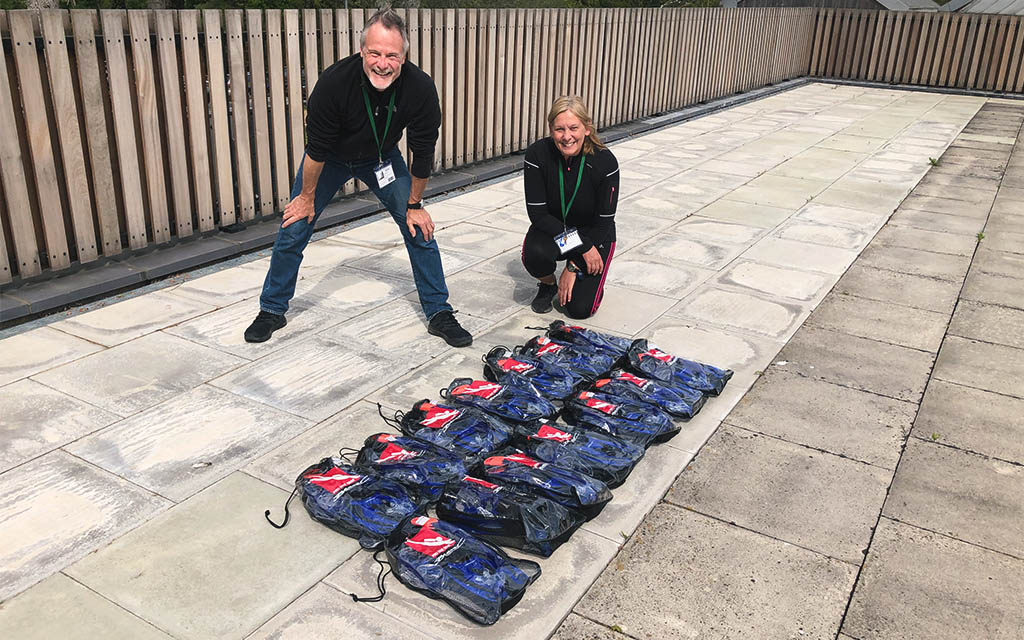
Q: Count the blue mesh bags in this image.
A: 14